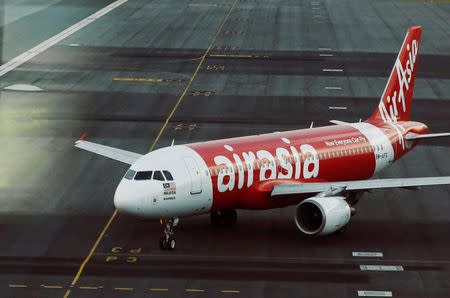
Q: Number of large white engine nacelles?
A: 1